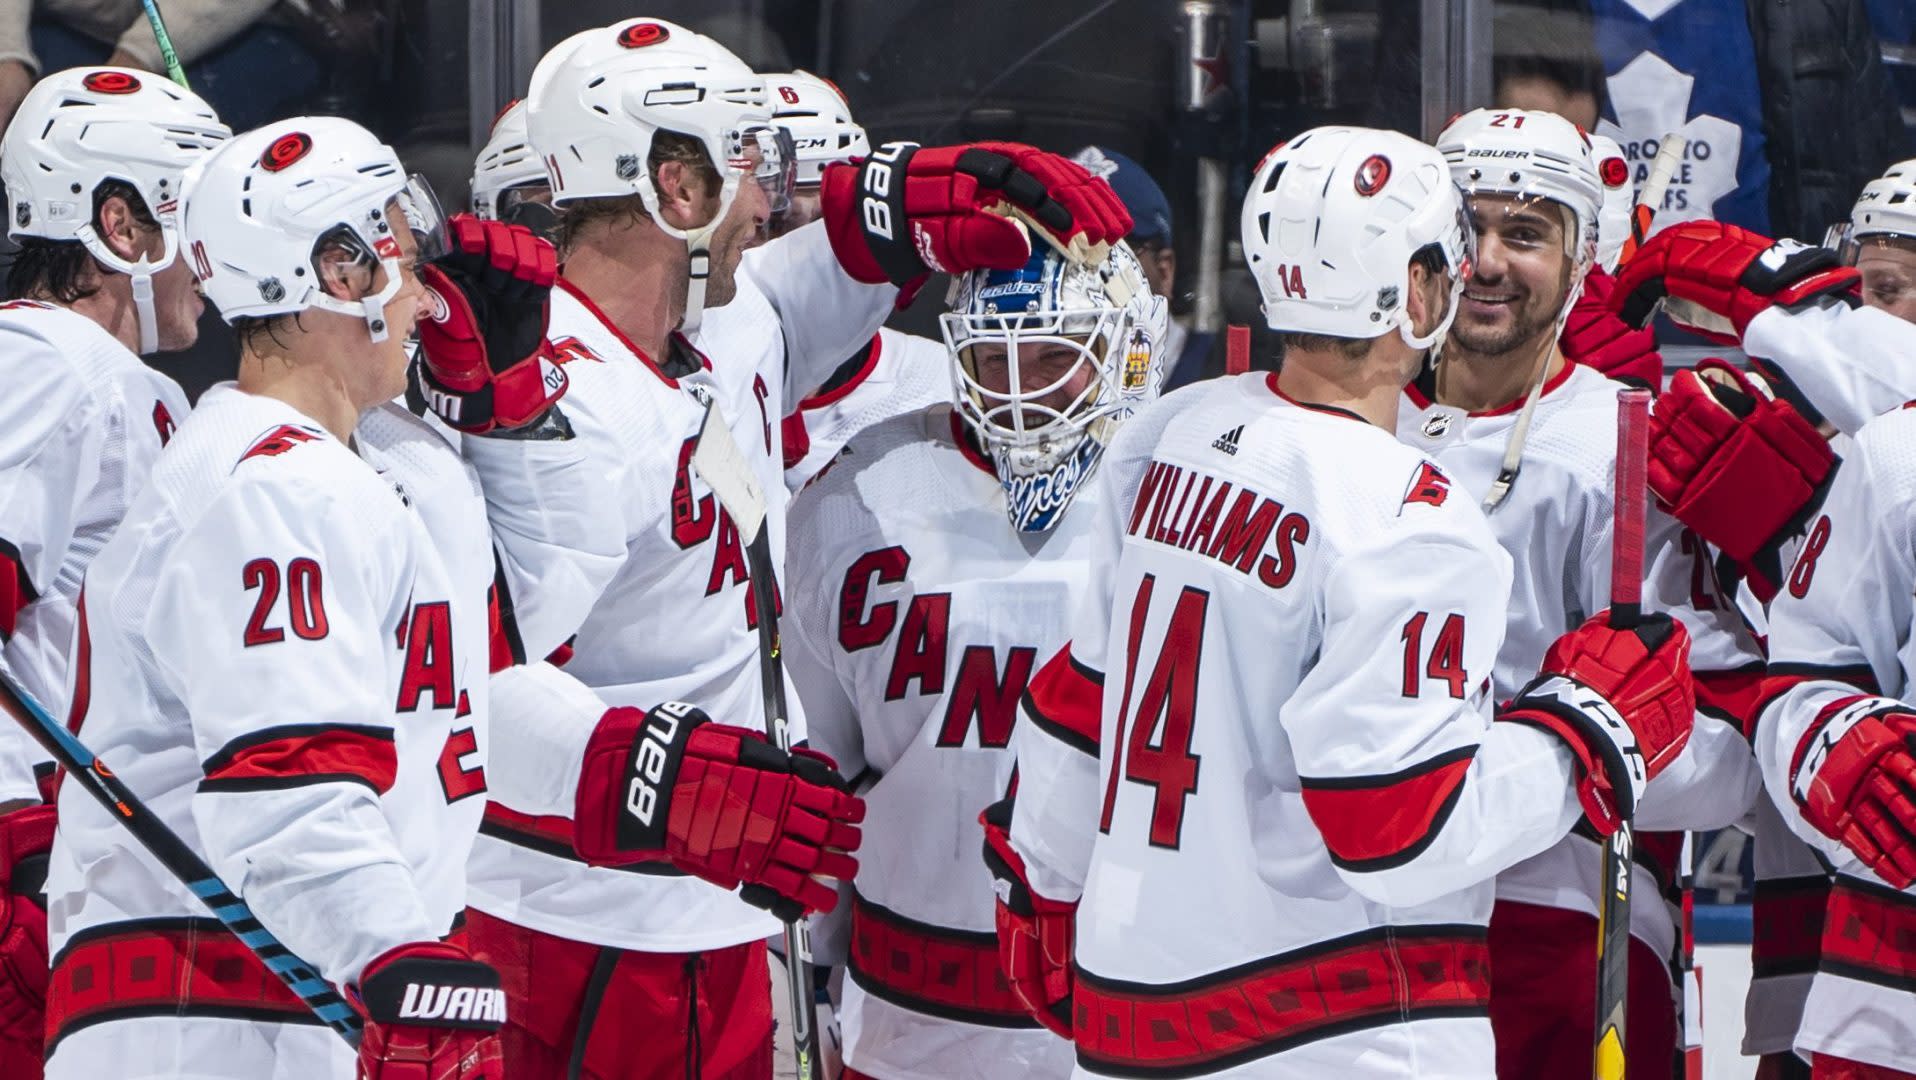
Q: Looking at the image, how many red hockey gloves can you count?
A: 11